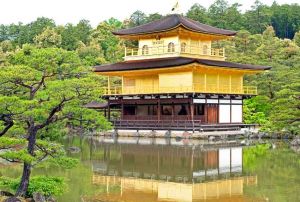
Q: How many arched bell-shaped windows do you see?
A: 4